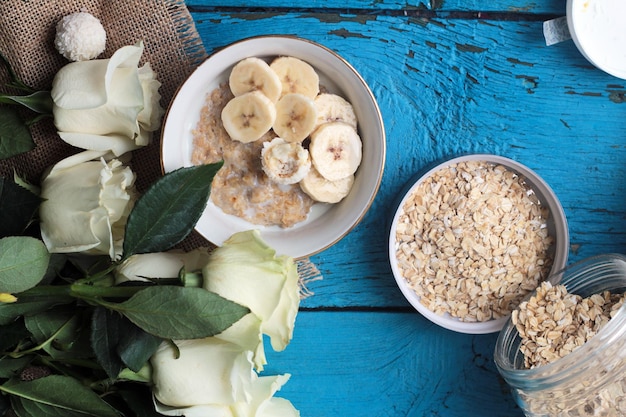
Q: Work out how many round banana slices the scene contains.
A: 7